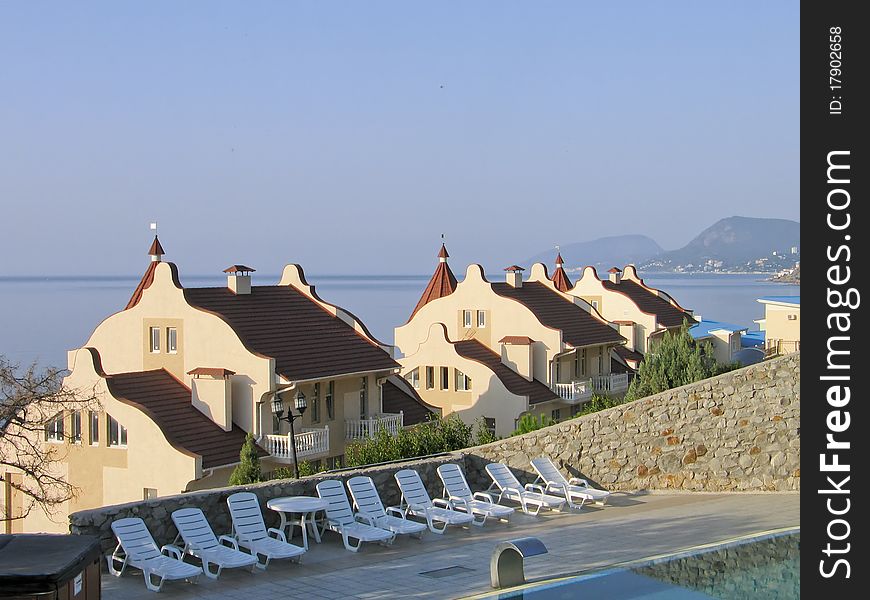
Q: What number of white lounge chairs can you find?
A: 9